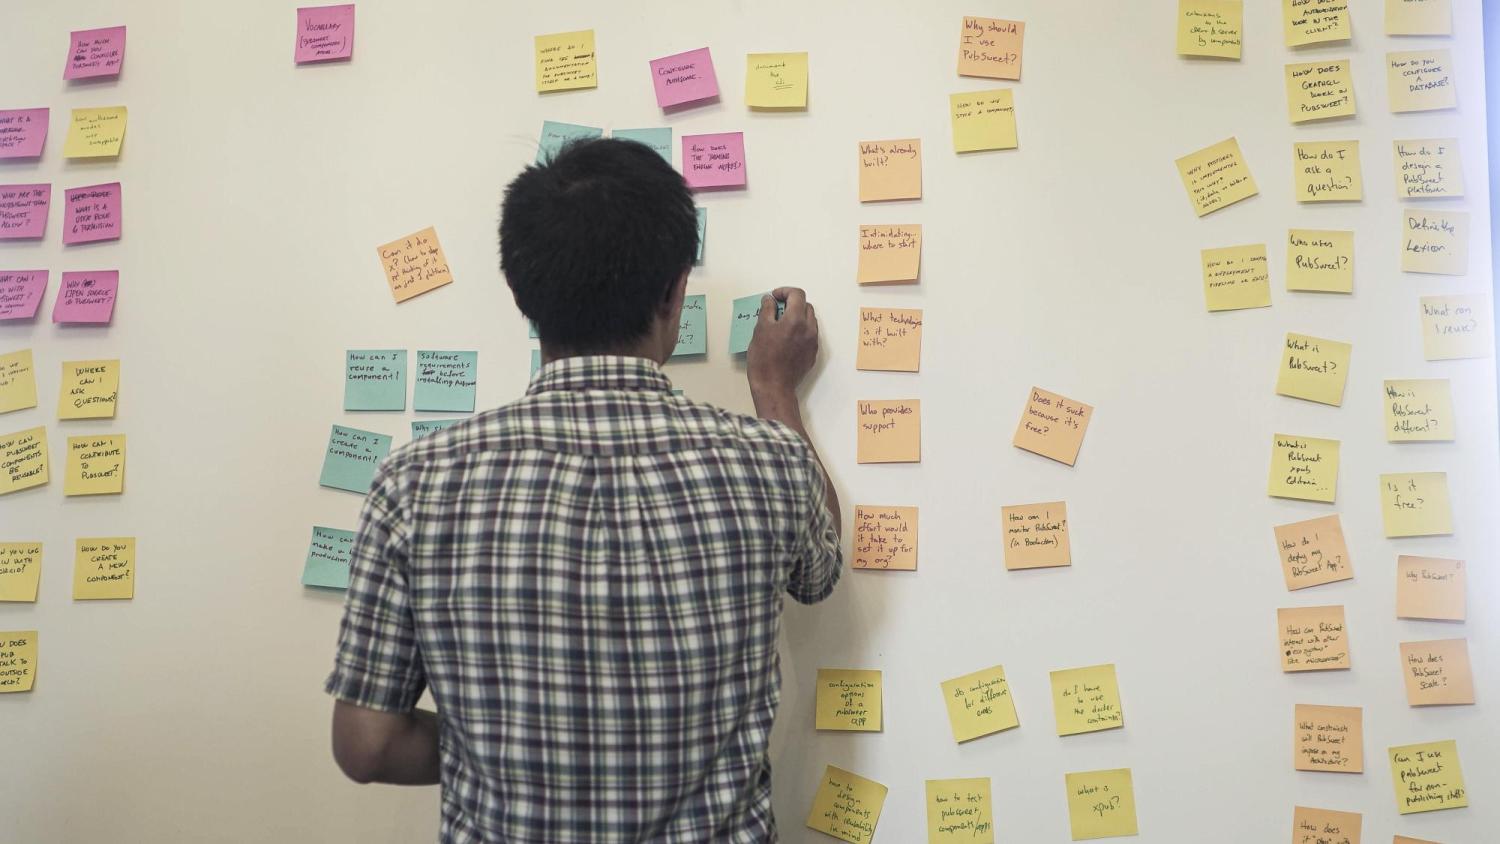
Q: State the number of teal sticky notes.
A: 13